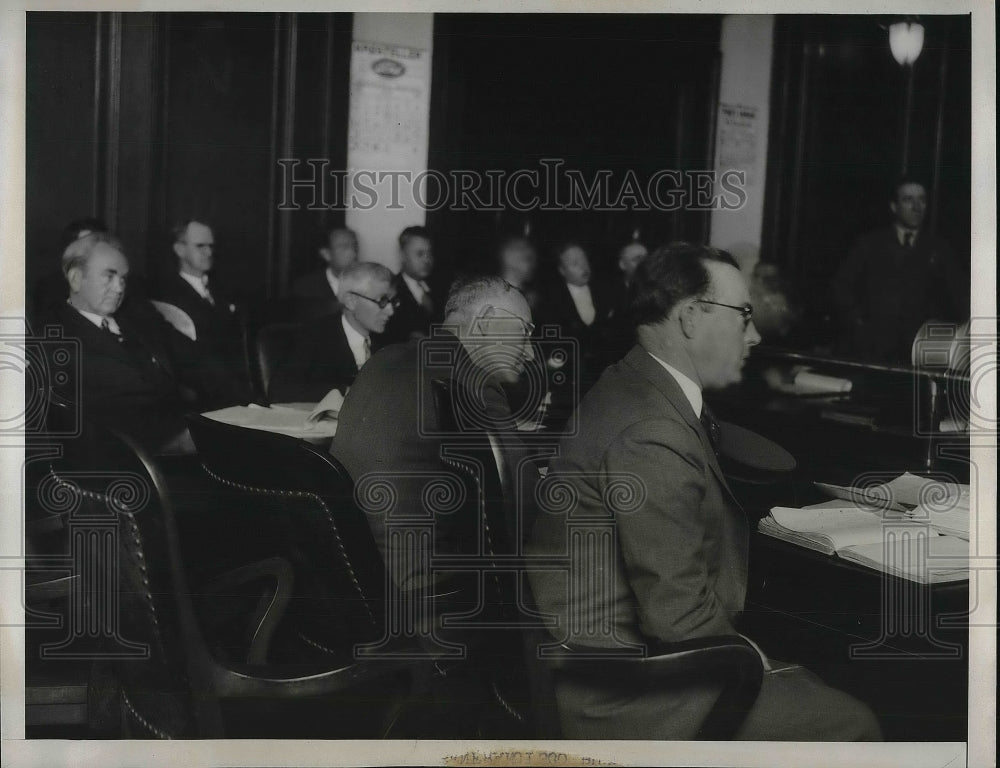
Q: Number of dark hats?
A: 1